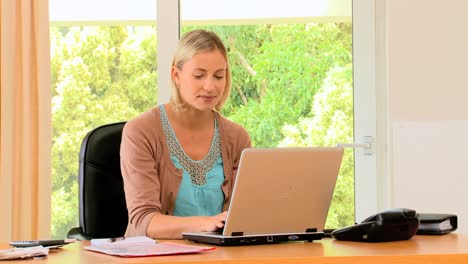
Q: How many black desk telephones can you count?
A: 1